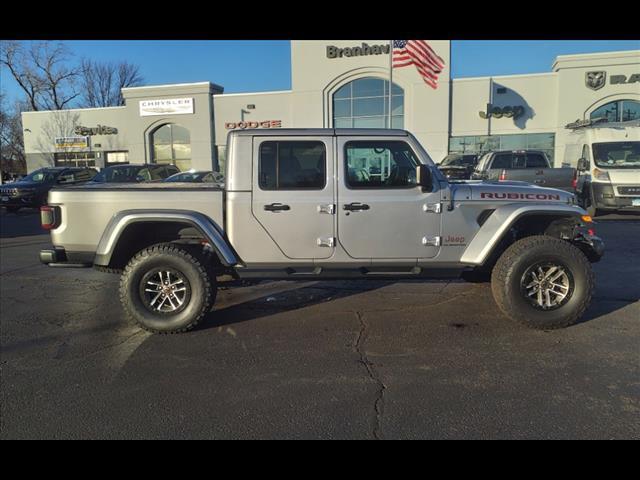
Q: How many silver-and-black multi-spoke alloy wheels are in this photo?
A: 2